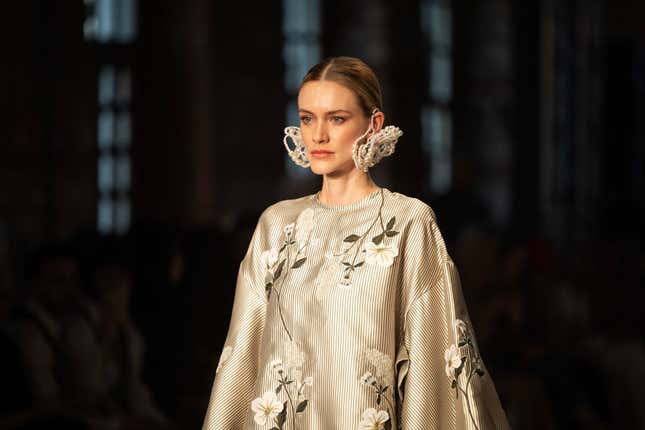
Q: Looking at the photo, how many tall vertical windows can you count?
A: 3